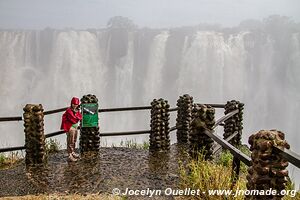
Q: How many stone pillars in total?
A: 7